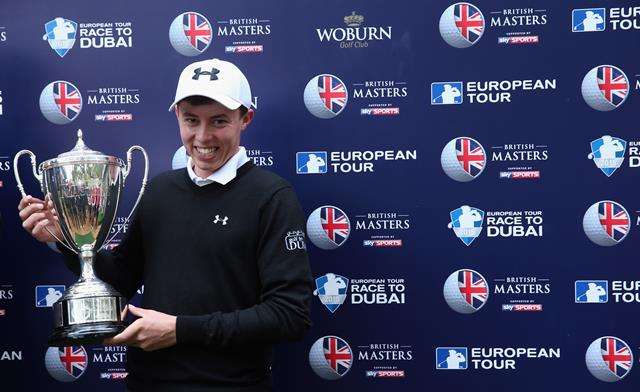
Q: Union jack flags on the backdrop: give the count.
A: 12